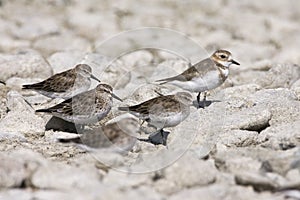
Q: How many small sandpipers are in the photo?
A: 4